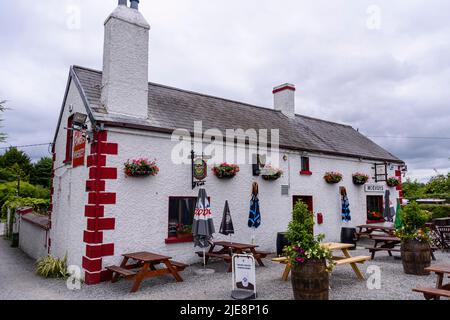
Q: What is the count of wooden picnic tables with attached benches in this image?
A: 6